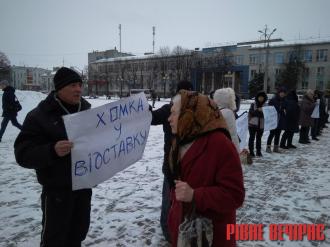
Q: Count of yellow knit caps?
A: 0